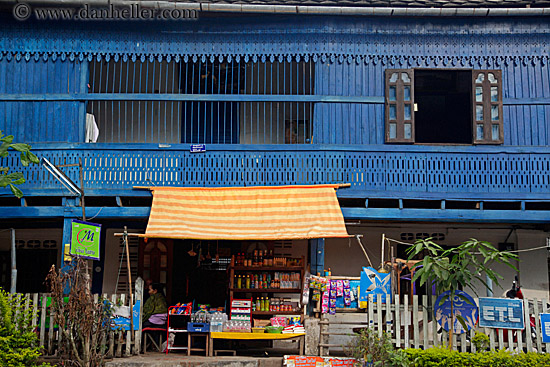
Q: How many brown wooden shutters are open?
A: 2